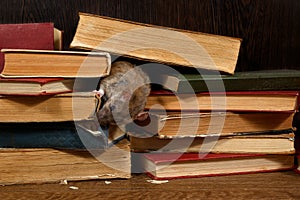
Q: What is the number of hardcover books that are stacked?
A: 12